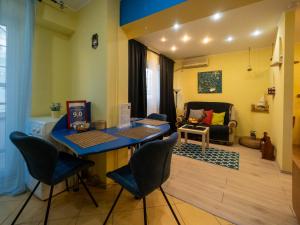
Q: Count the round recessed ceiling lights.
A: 8